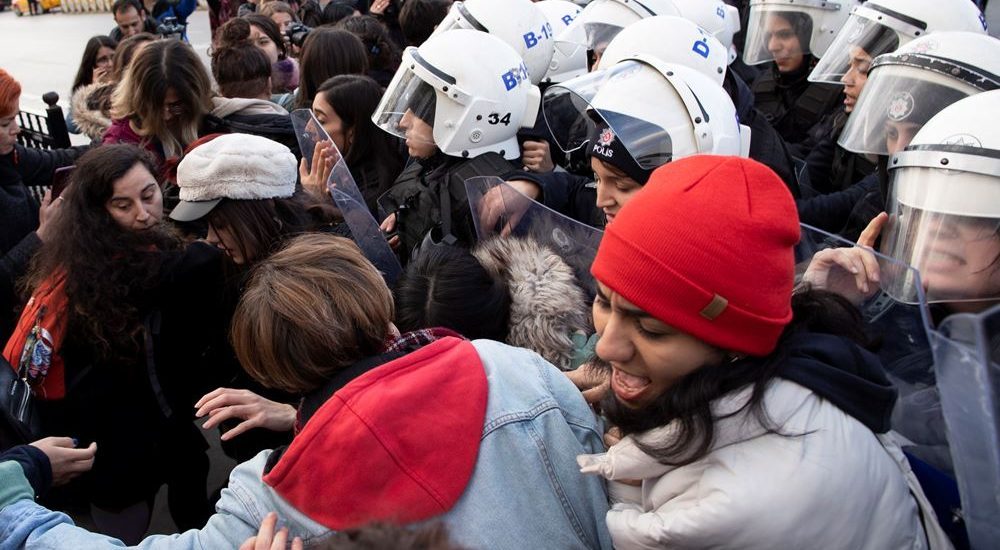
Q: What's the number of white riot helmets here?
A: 11